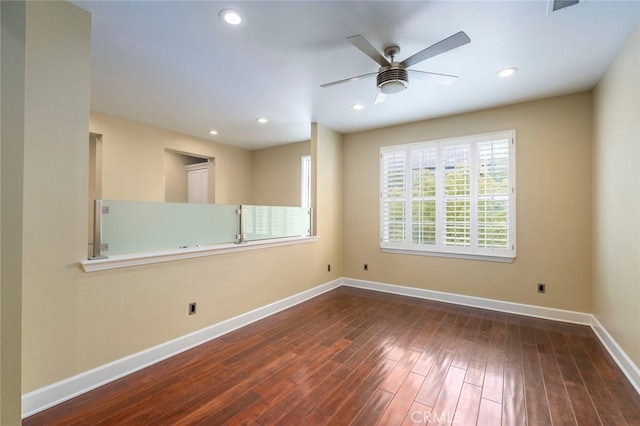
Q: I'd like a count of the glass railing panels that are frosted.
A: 2